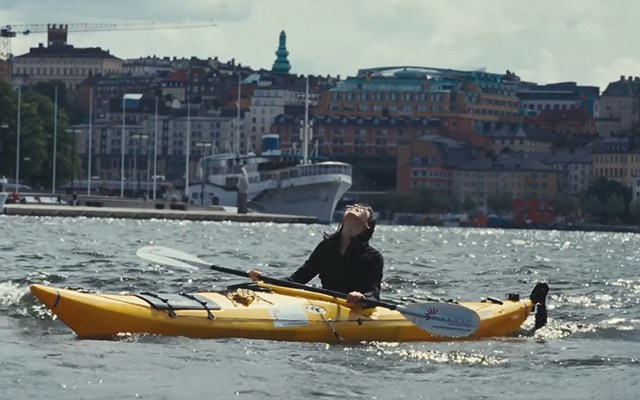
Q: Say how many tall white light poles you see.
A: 6